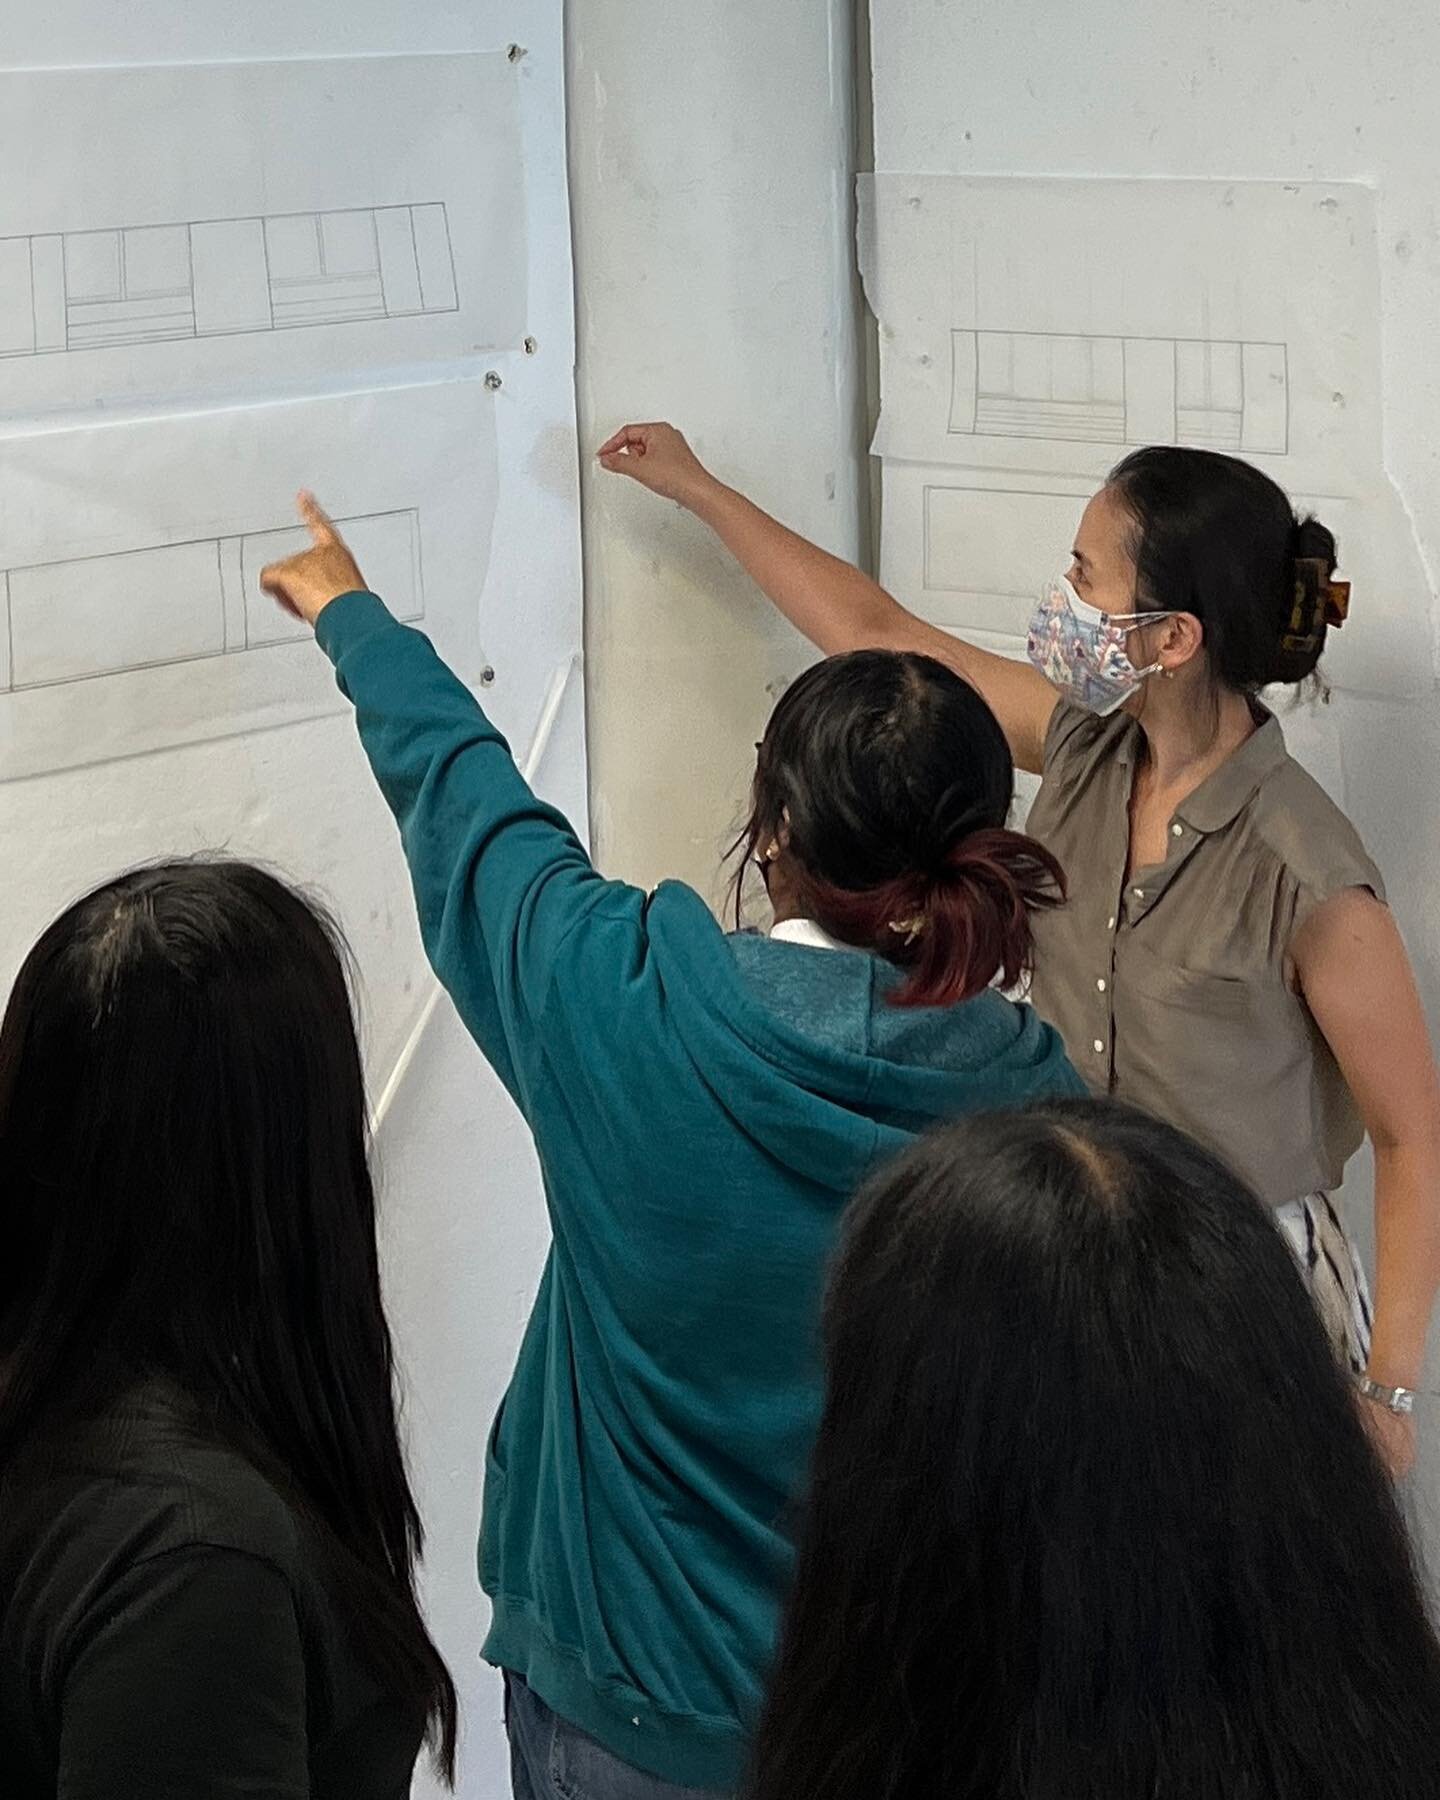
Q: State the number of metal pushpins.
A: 4